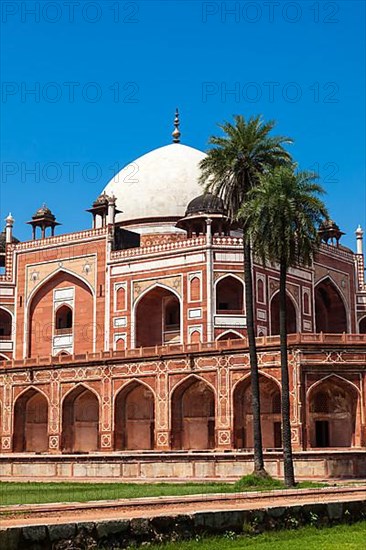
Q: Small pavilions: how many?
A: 4